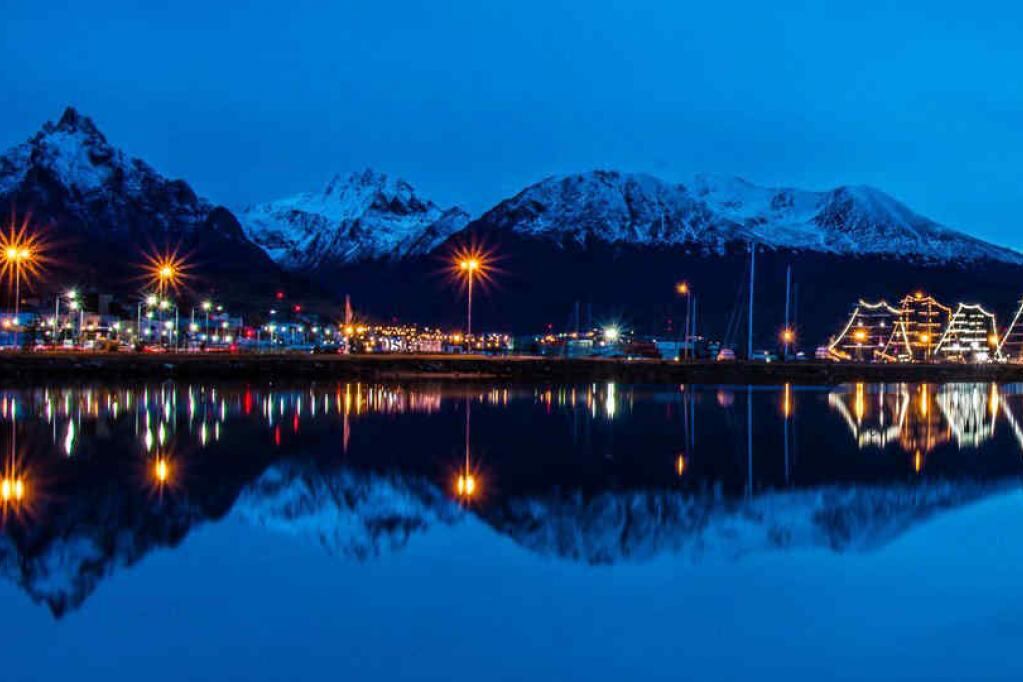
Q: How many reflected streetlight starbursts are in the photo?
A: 3